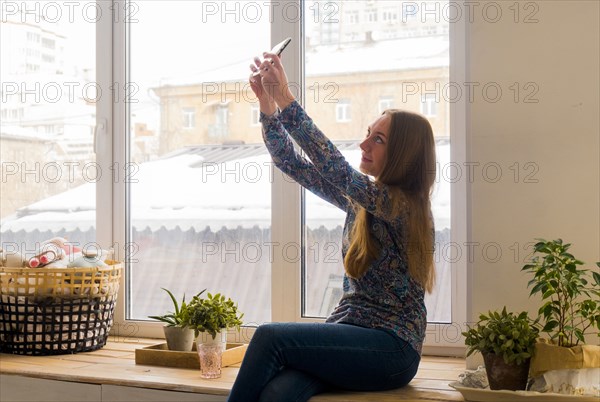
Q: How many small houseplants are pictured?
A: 4